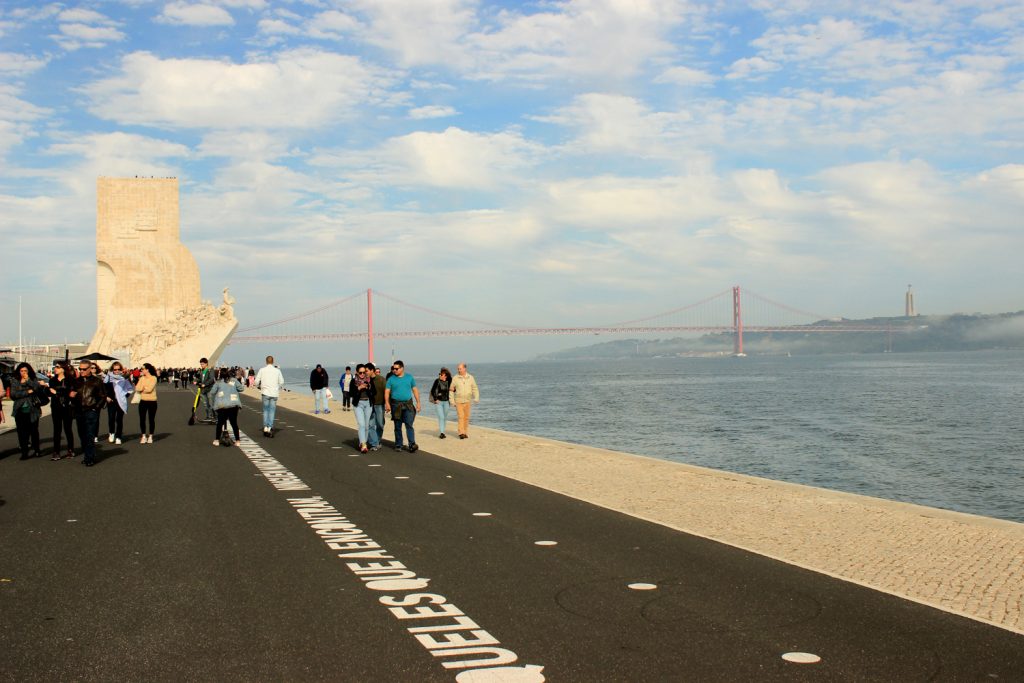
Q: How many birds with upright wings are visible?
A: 0